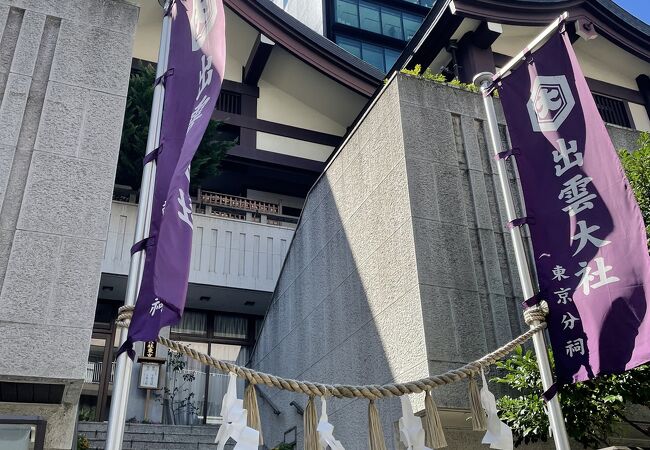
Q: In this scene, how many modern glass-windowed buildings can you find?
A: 1